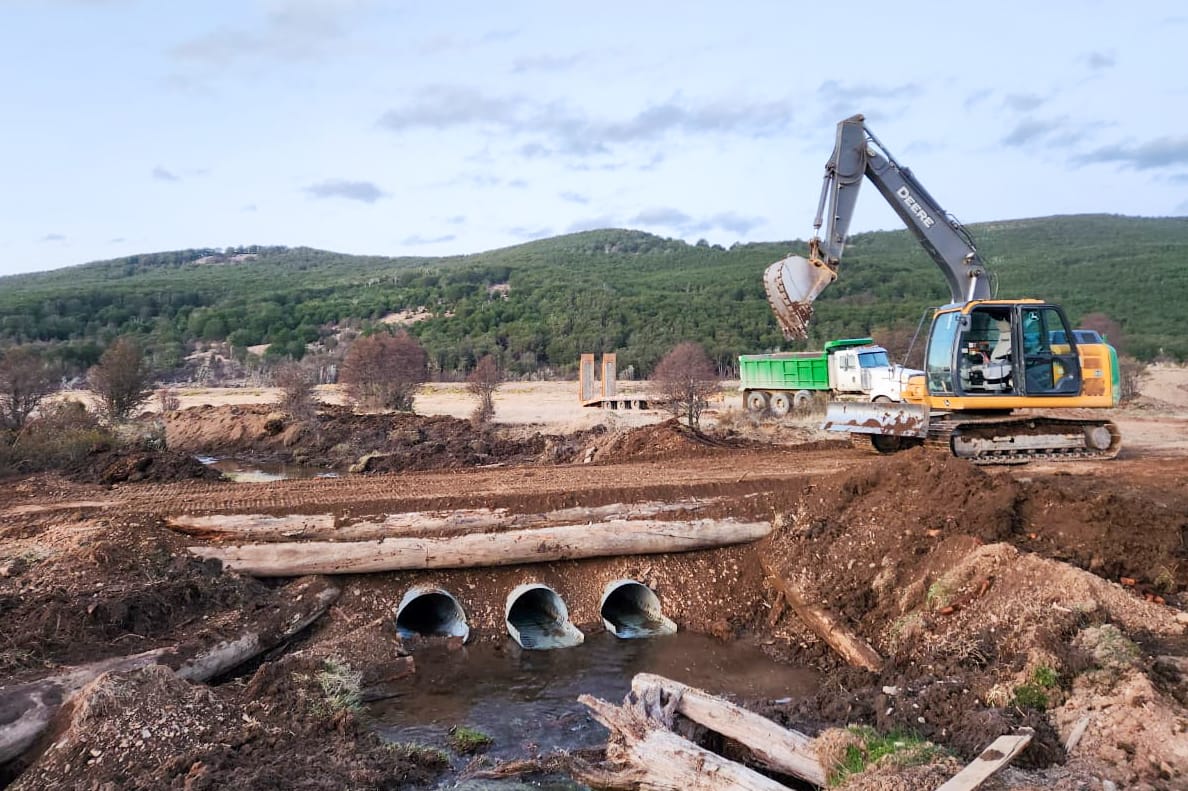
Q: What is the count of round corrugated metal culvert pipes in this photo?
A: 3